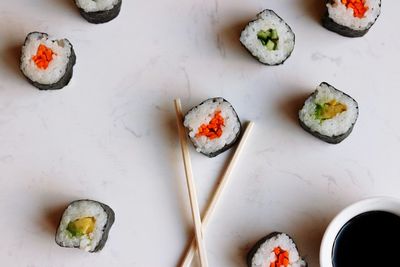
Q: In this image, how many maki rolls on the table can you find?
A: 8